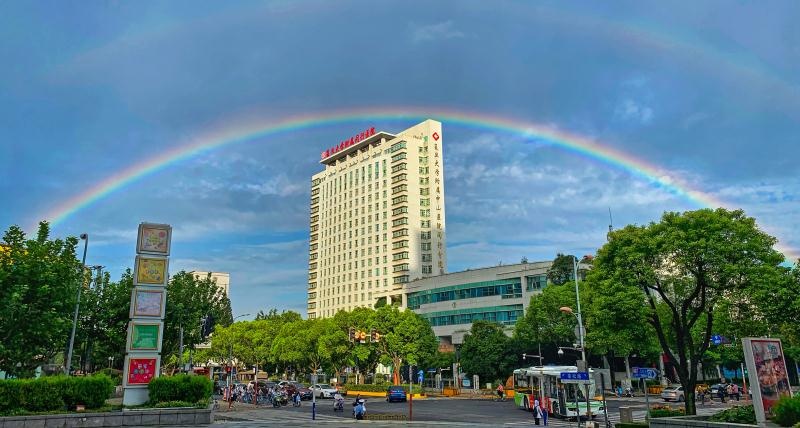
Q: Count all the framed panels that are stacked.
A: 5